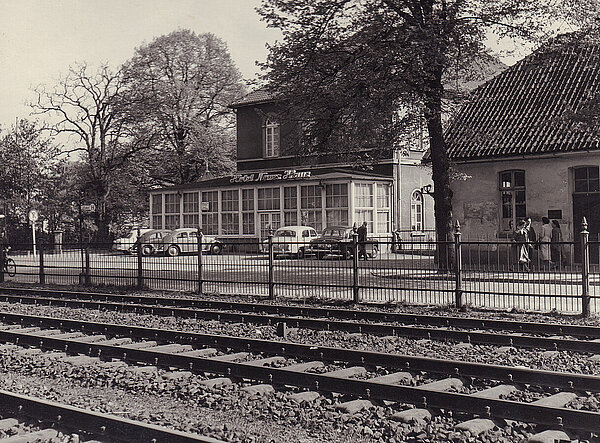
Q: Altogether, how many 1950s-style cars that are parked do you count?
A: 5